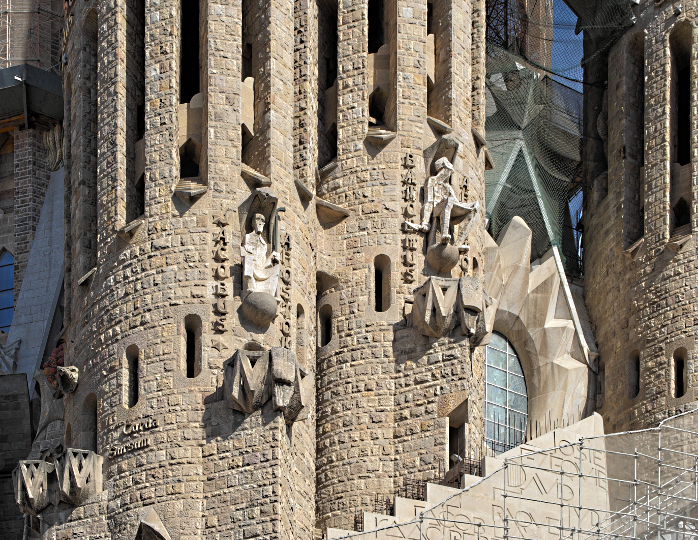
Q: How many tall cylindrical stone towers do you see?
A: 3